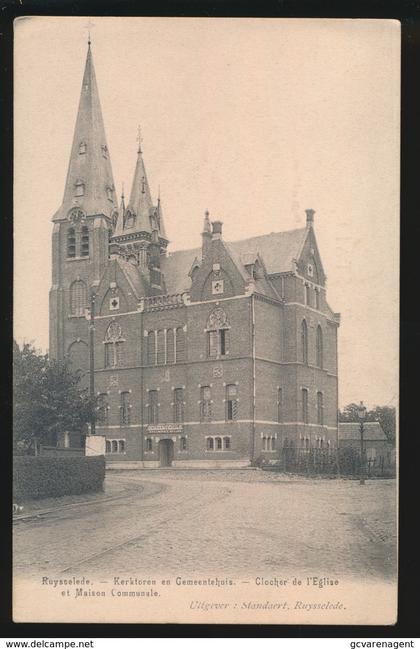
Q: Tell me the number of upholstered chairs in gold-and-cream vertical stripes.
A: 0